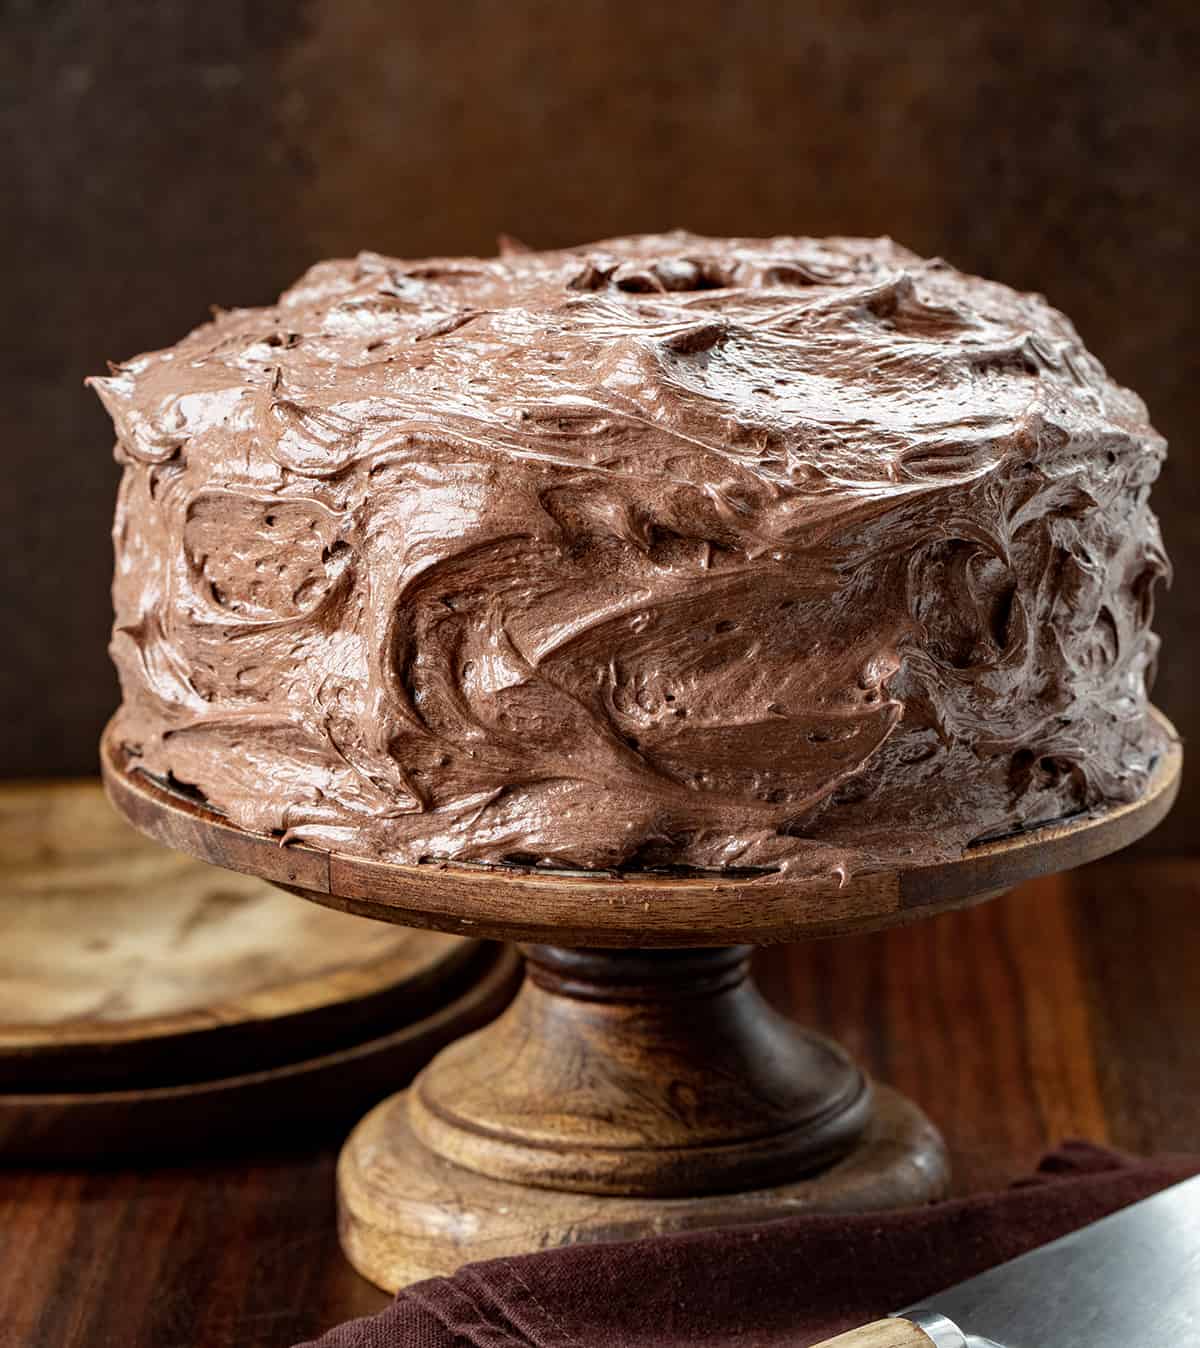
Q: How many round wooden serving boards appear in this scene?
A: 2